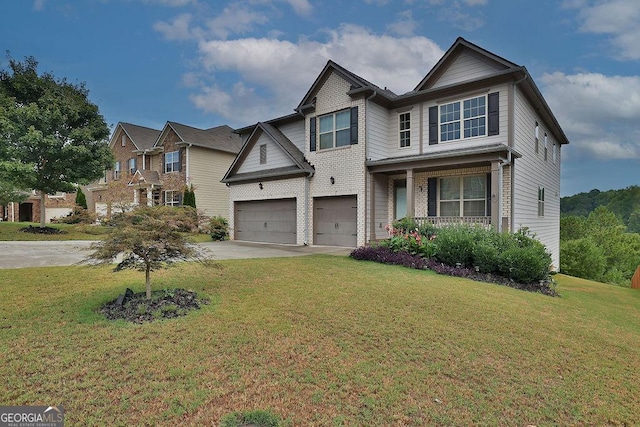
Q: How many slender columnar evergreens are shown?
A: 3